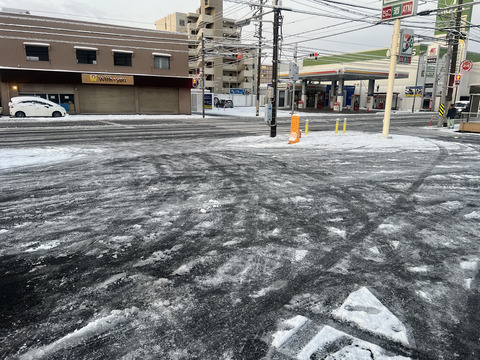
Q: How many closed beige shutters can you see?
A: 2